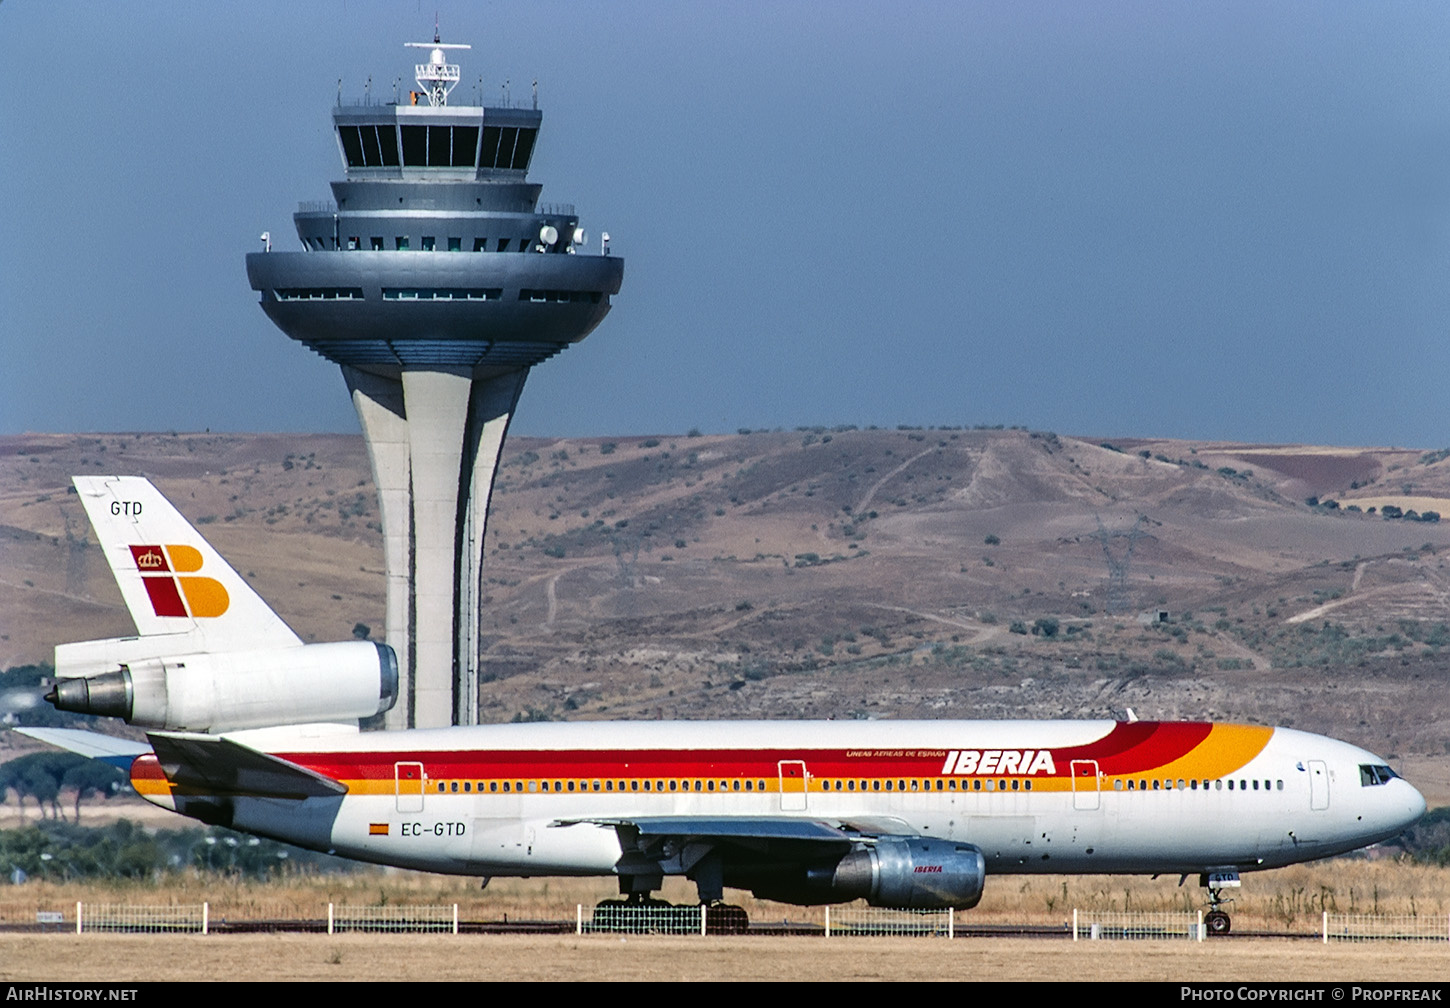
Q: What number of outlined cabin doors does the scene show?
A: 4